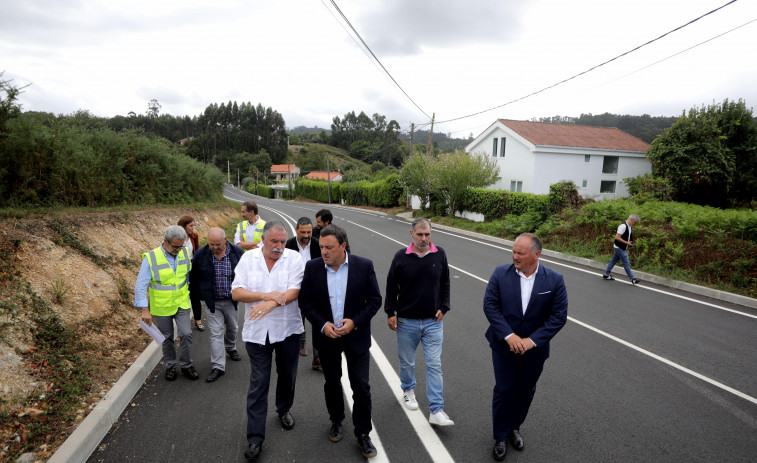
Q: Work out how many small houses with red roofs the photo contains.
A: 2